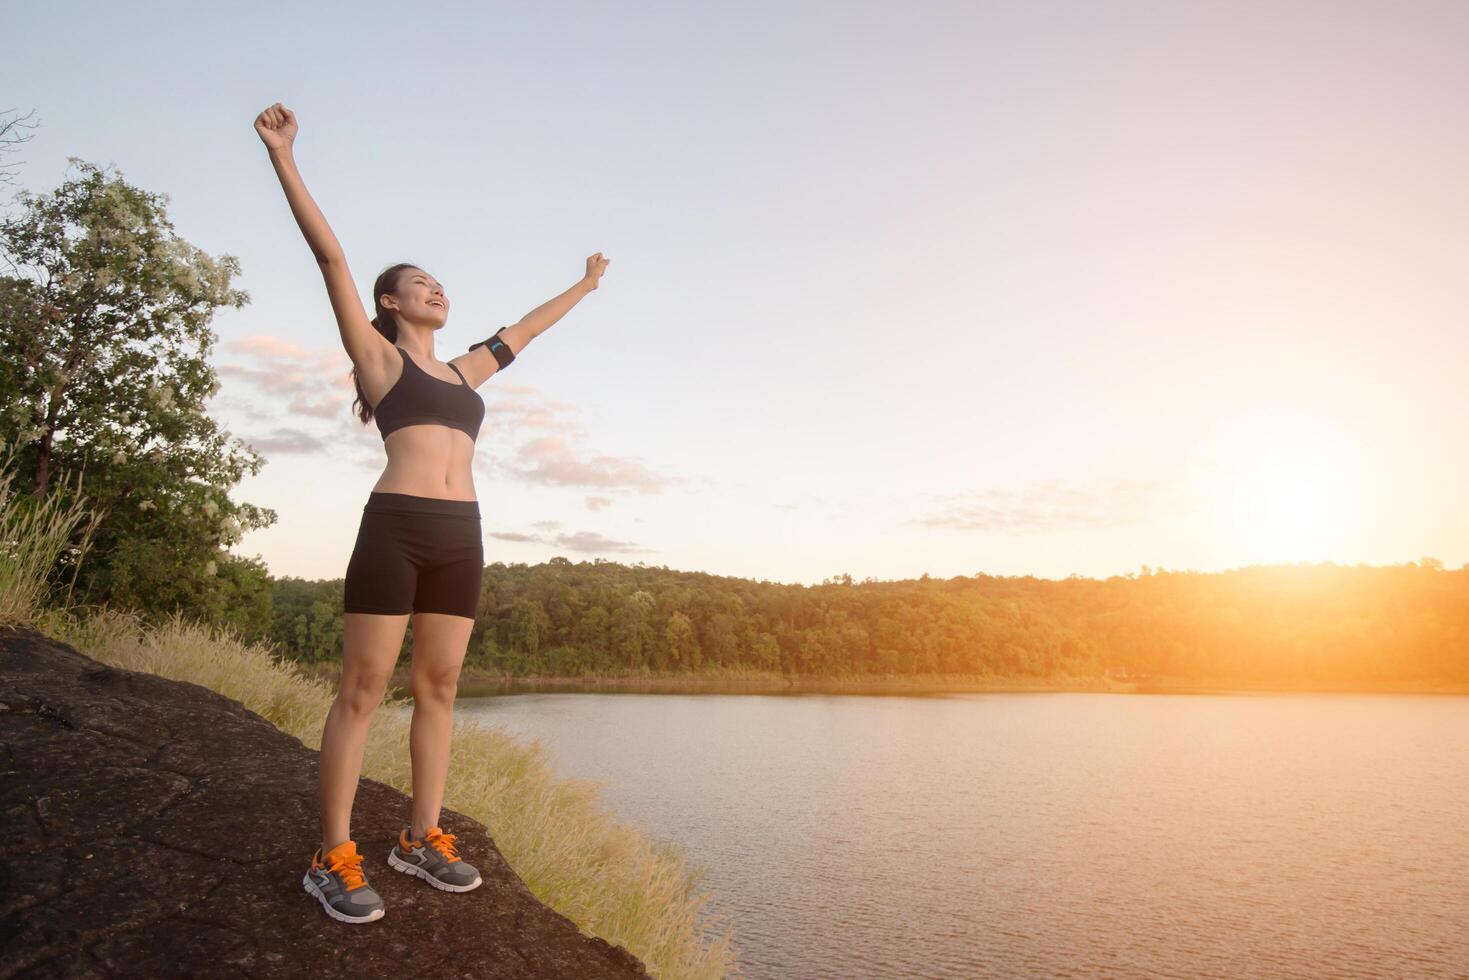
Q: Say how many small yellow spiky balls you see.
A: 0